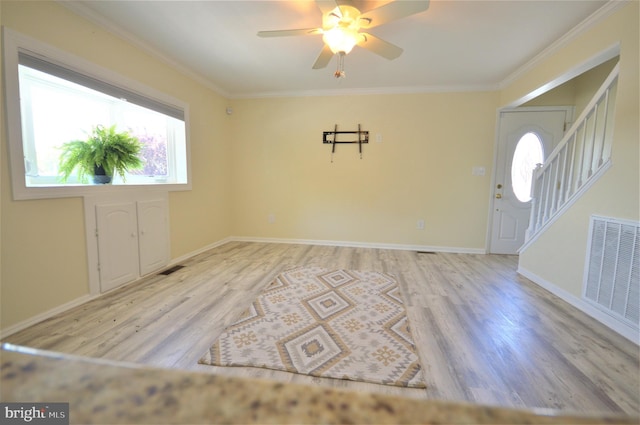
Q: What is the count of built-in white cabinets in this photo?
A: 2